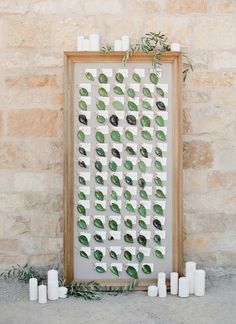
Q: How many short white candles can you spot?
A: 3